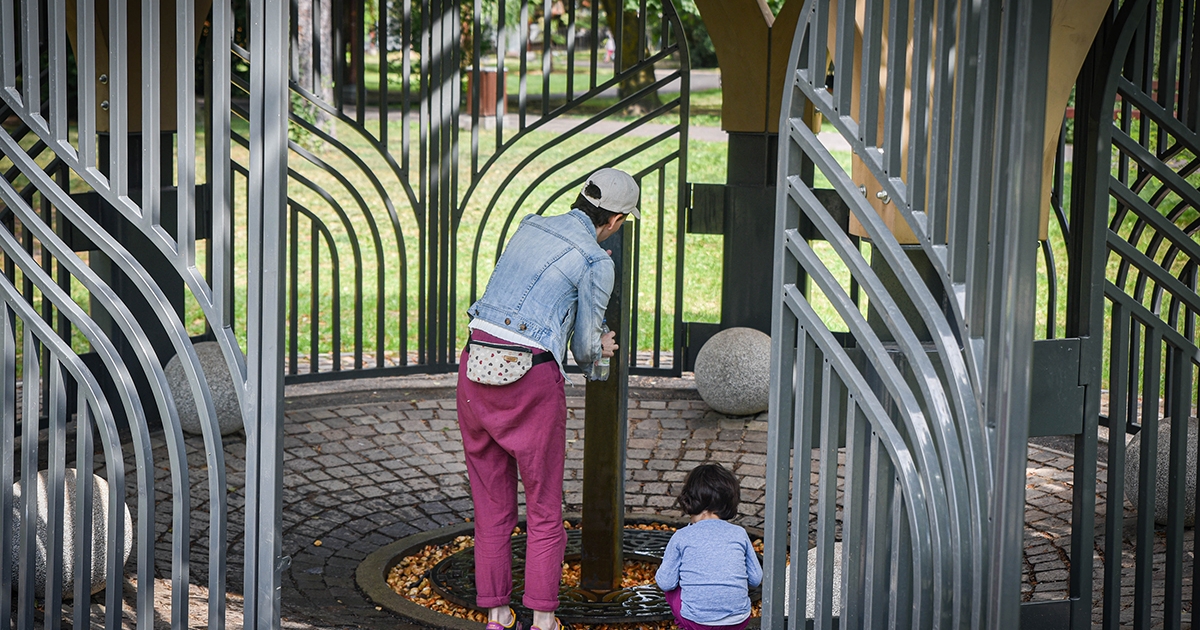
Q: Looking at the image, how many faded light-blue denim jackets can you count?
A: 1